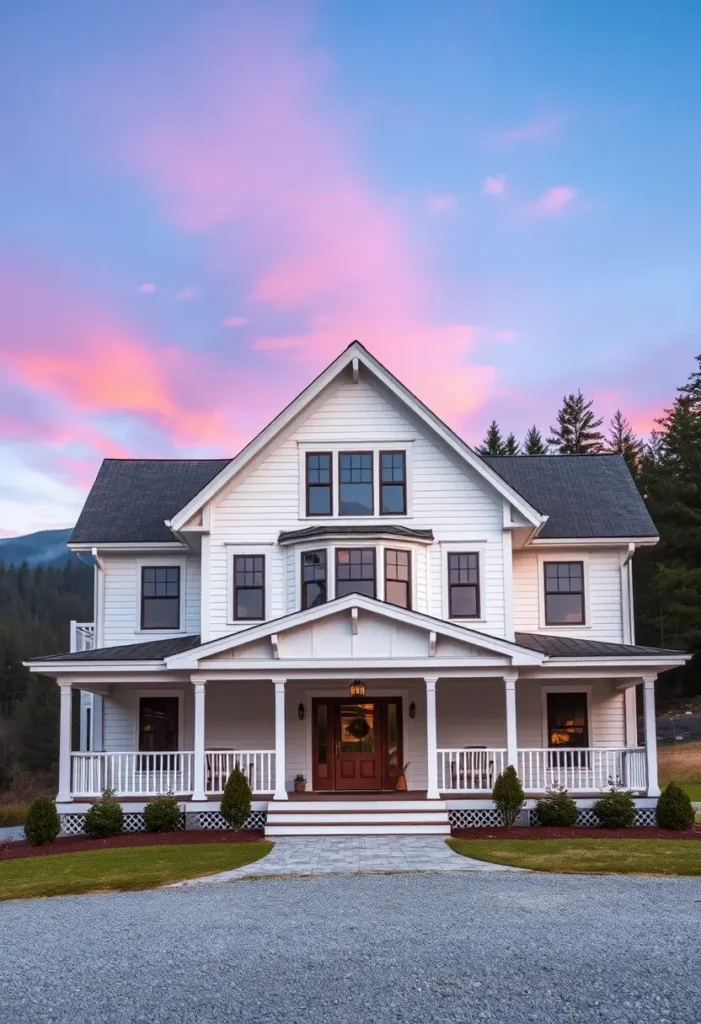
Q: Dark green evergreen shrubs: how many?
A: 8